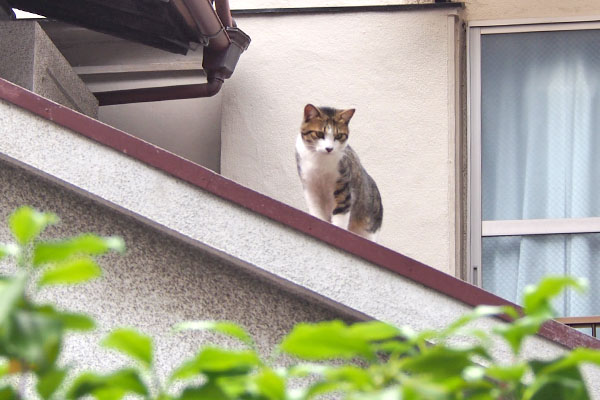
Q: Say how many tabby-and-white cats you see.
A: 1